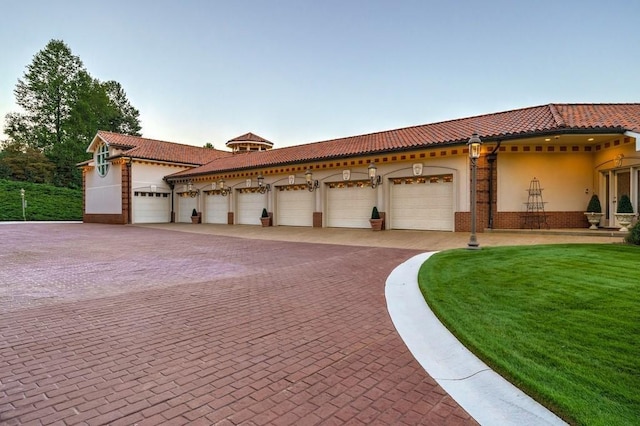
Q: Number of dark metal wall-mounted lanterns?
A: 5